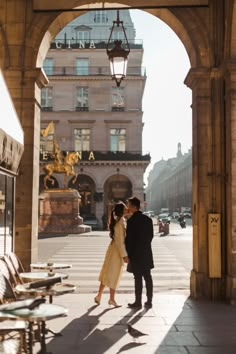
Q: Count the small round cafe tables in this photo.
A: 4